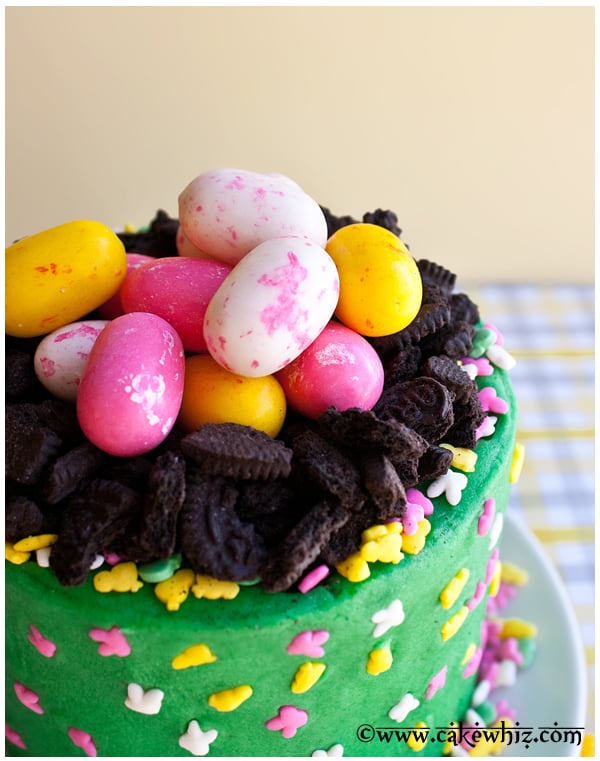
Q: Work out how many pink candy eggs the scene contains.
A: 4